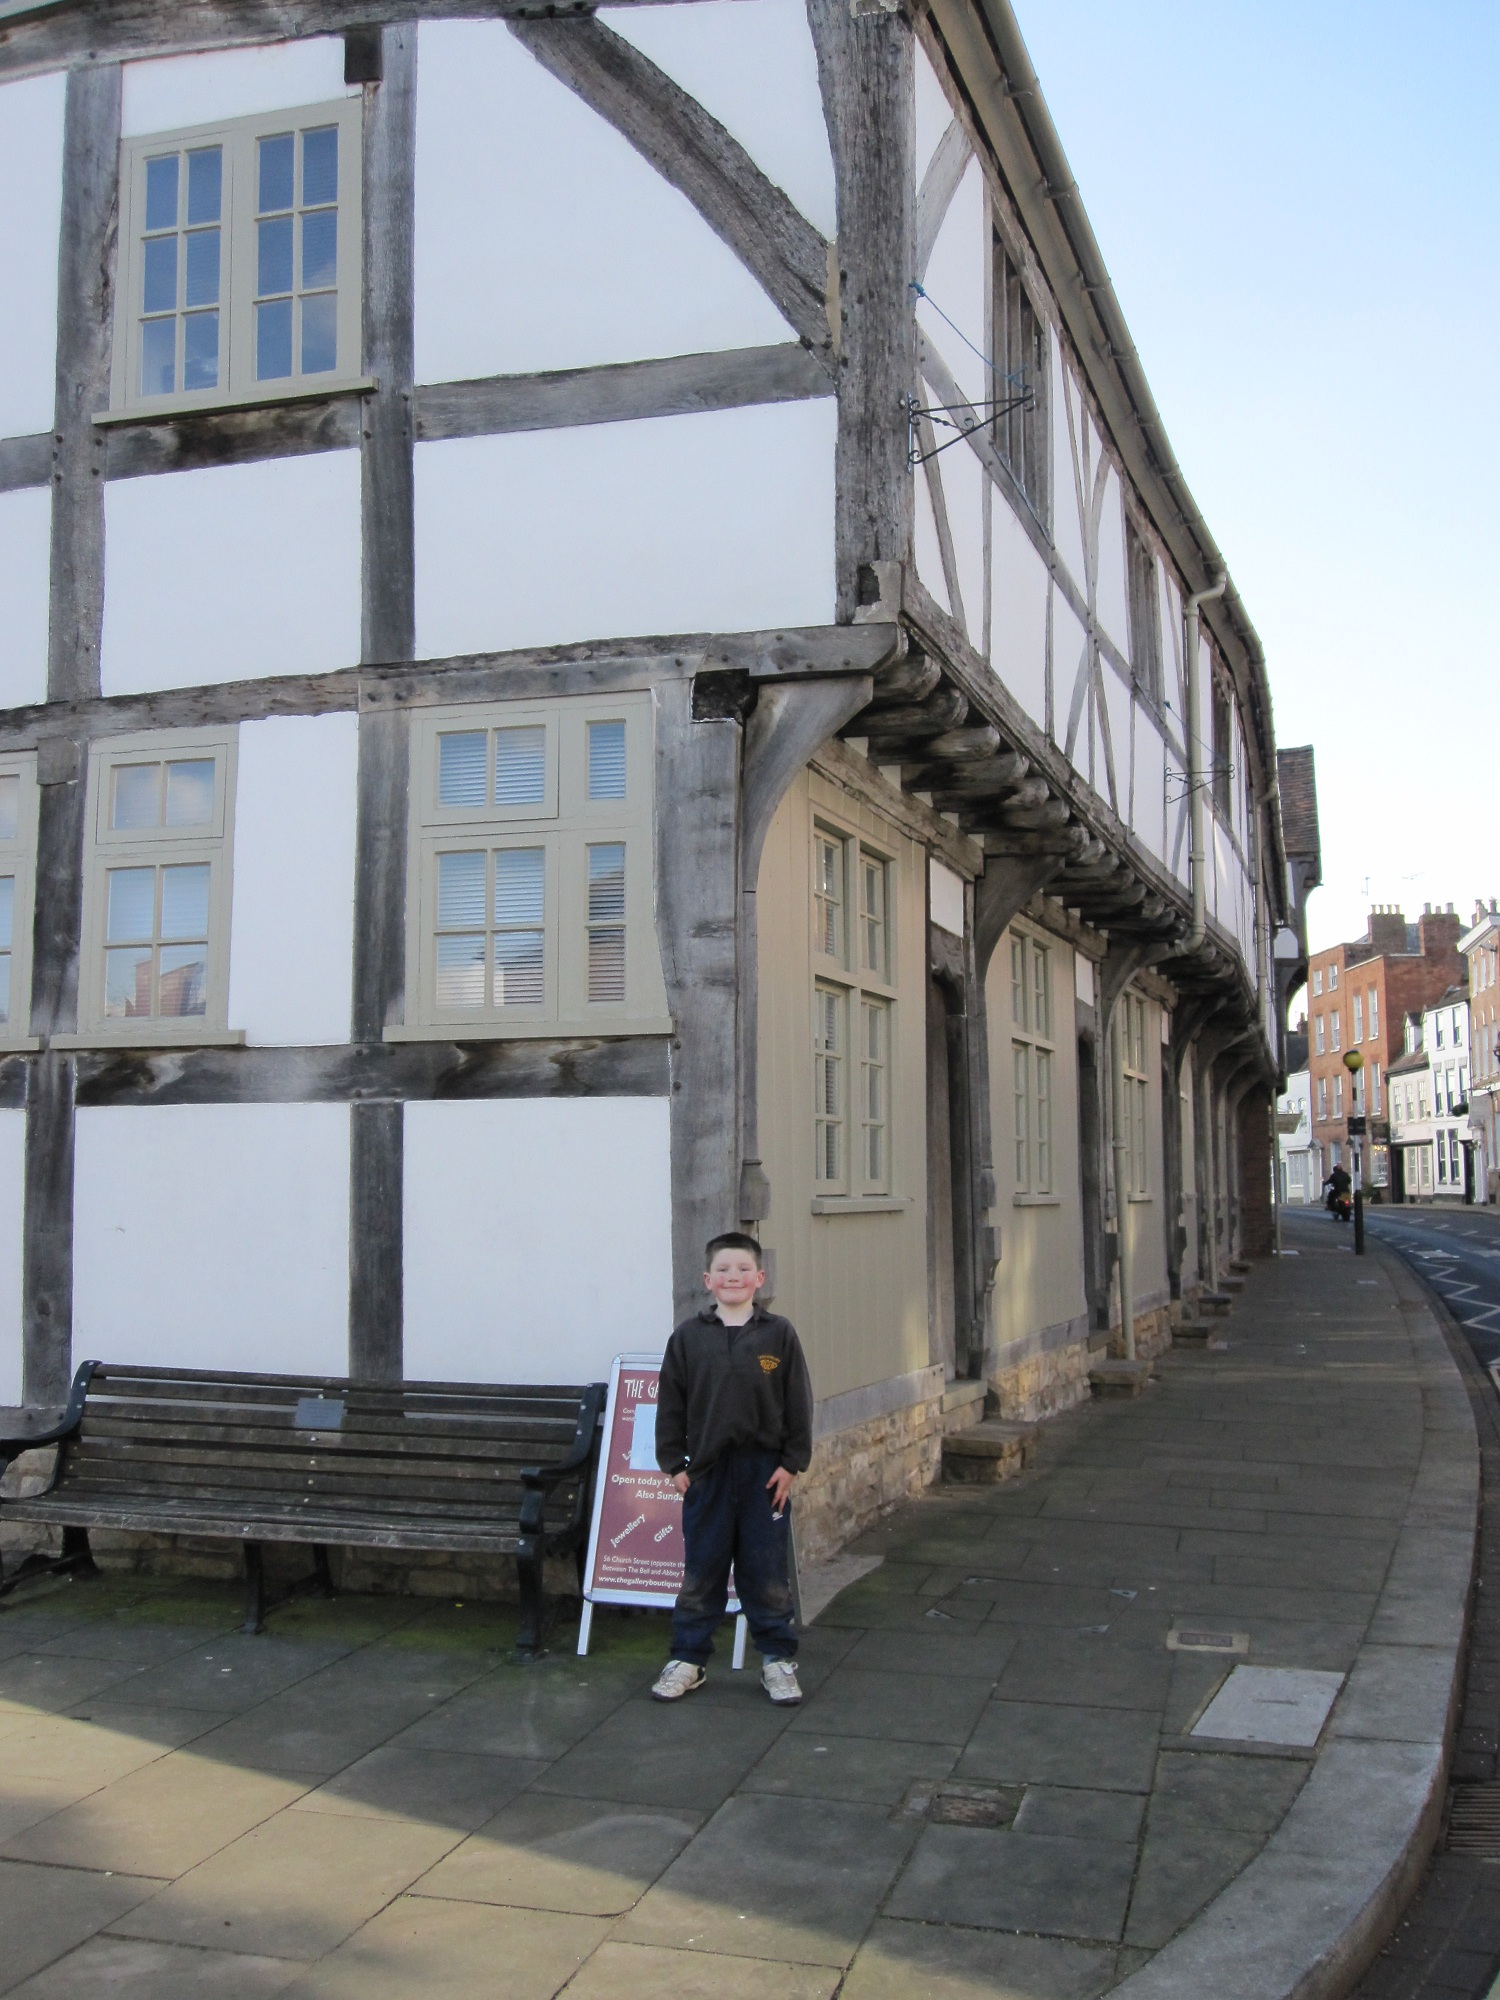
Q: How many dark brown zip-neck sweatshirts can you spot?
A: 1